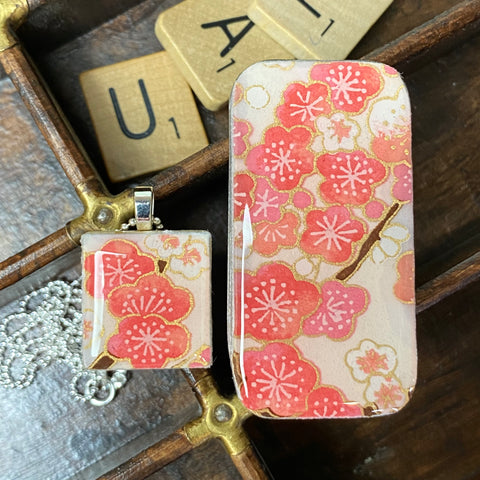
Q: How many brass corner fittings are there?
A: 3